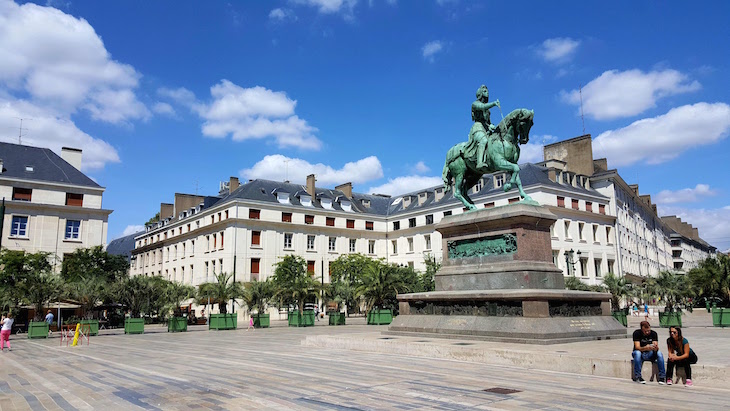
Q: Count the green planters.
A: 12